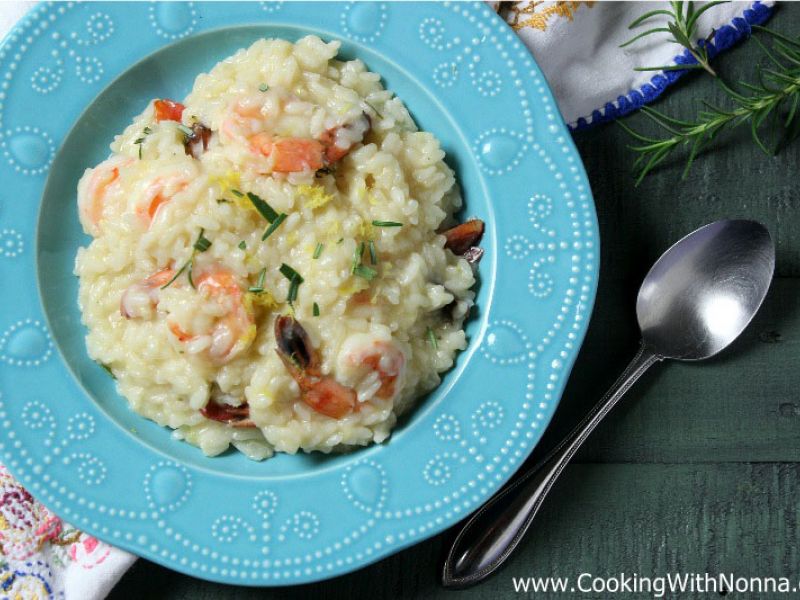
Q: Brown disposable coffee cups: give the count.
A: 0